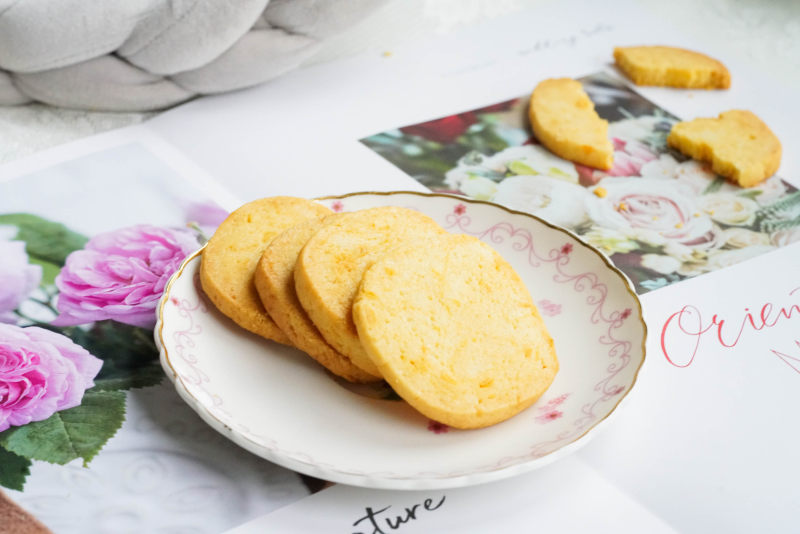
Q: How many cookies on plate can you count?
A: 4